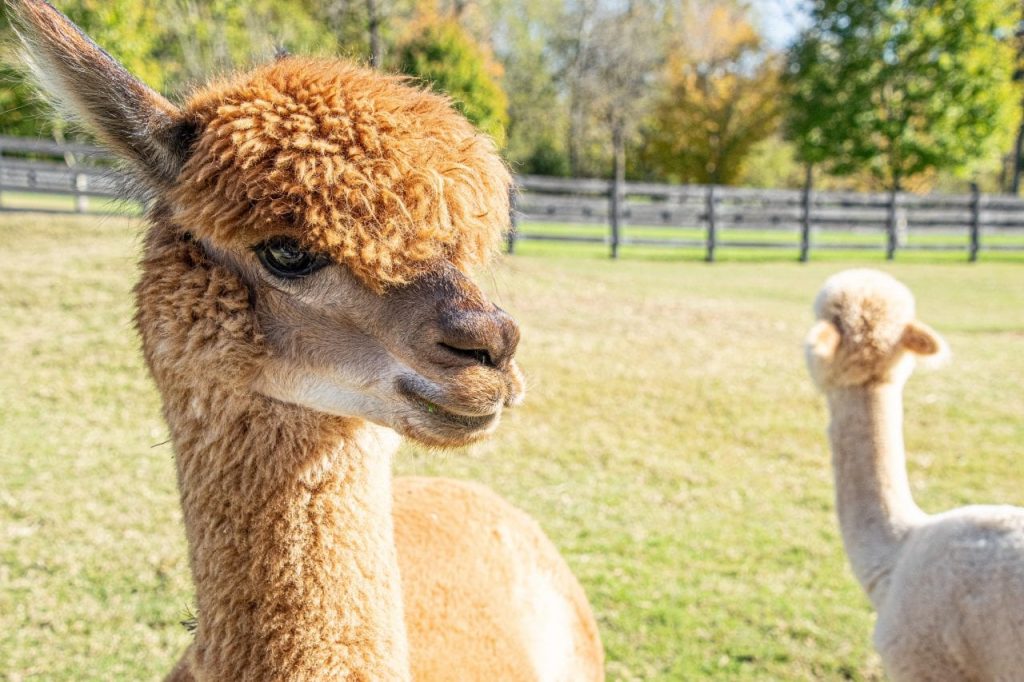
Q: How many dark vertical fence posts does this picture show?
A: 6